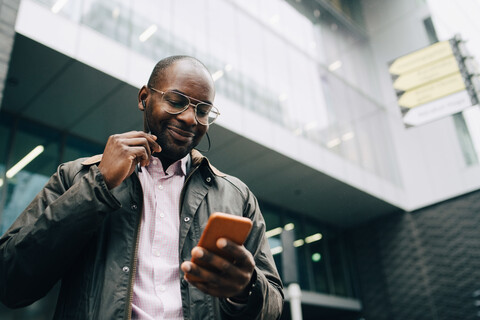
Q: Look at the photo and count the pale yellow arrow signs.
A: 3